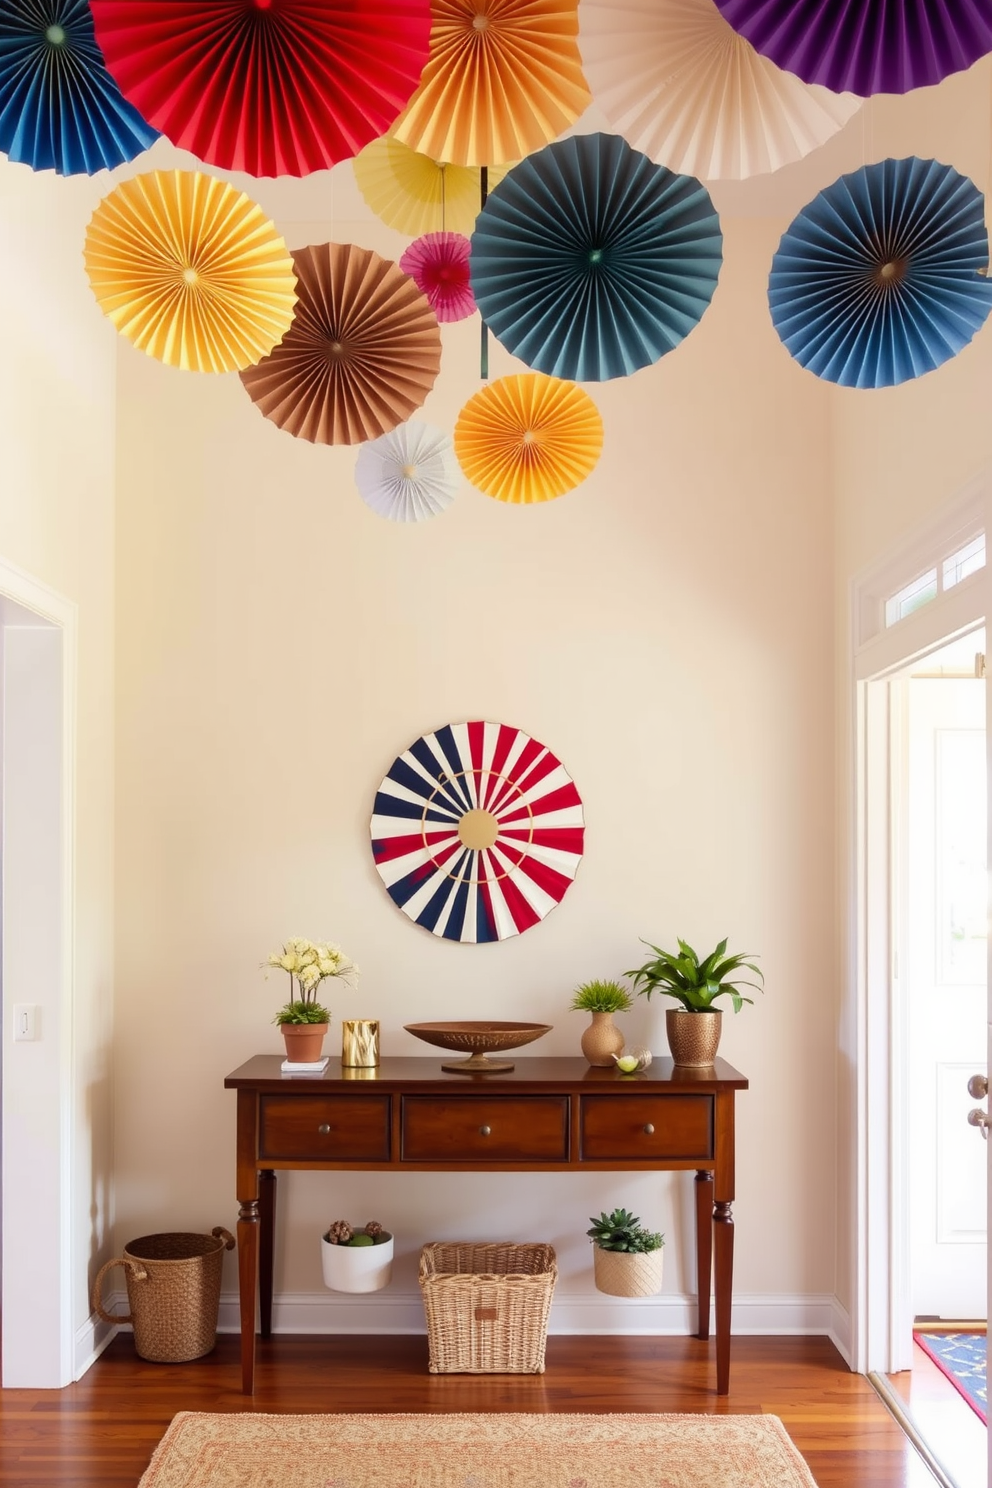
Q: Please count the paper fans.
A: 14